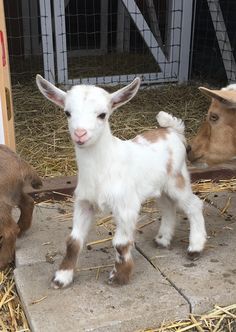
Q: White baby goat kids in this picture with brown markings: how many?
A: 1